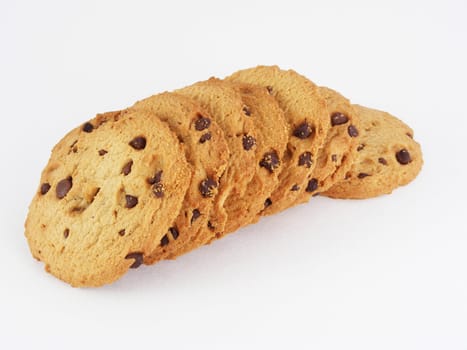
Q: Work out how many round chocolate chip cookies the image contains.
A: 7